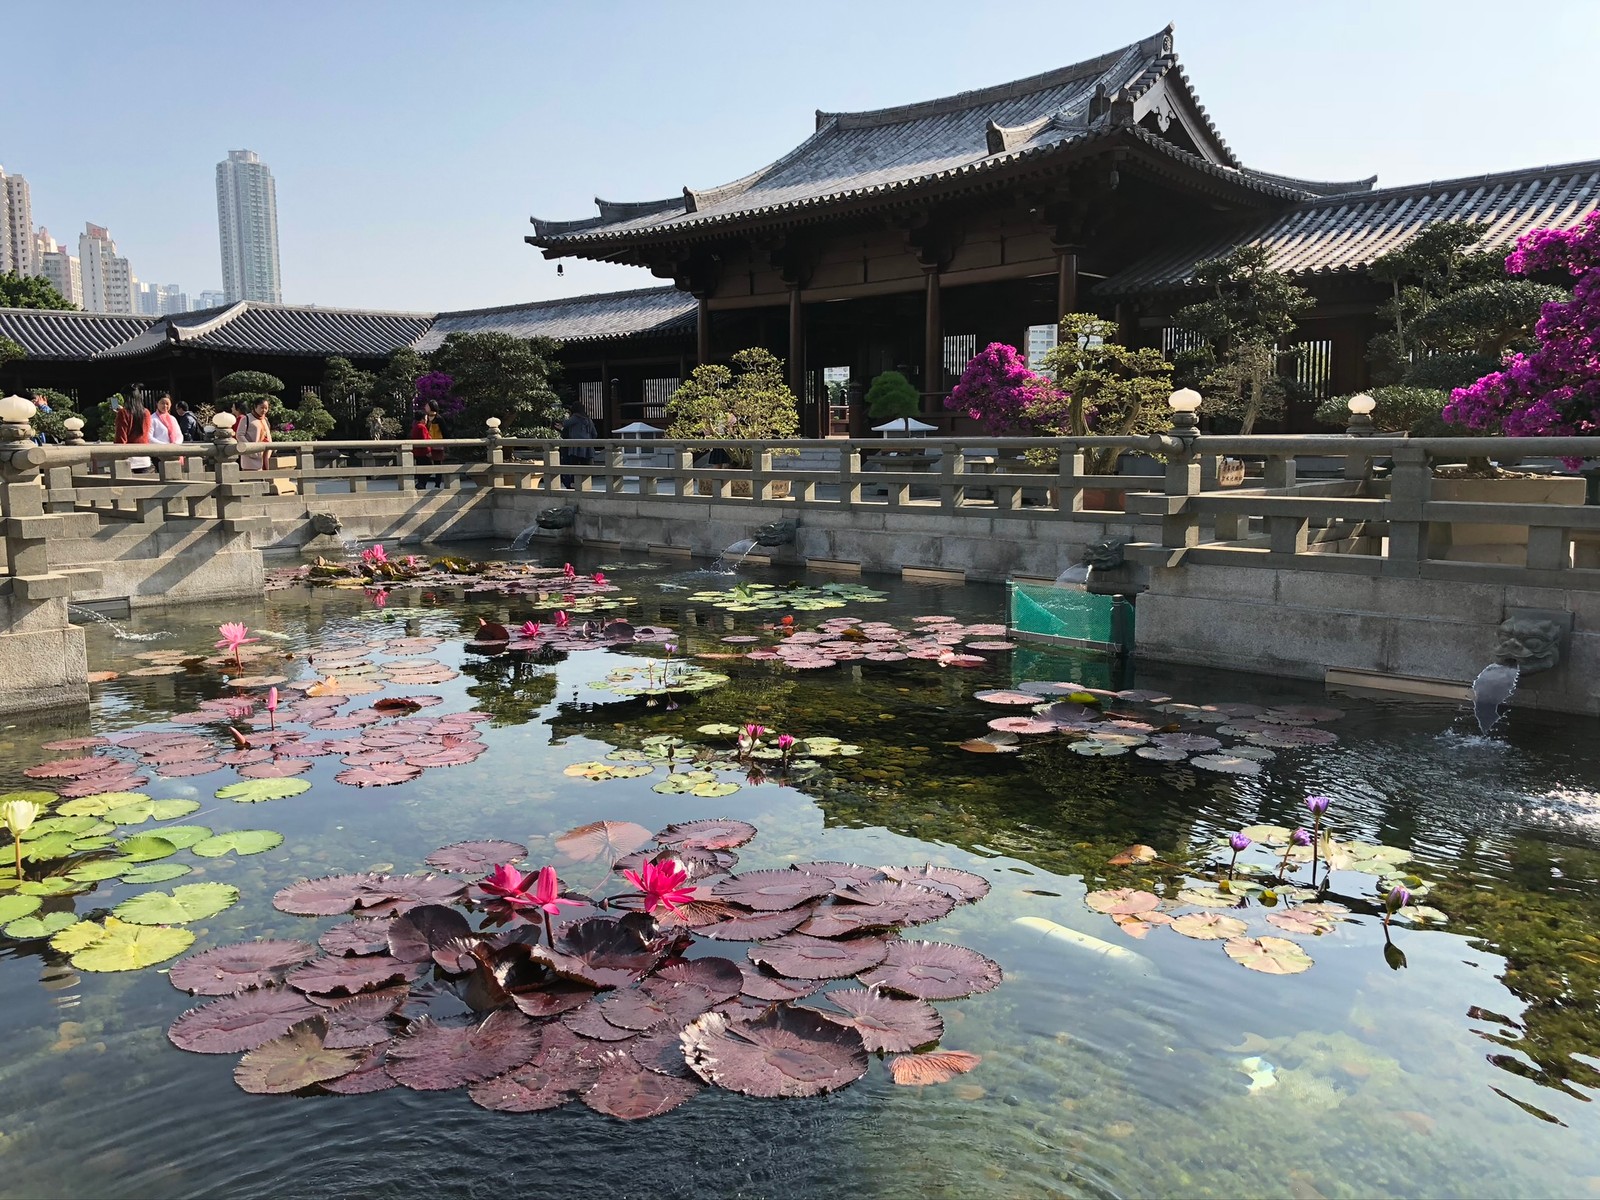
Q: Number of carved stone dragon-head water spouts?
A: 5